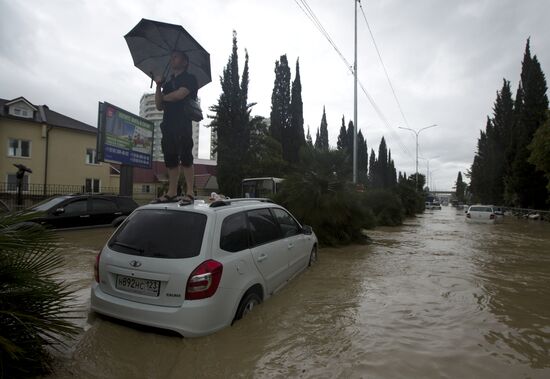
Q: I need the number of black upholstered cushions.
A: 0